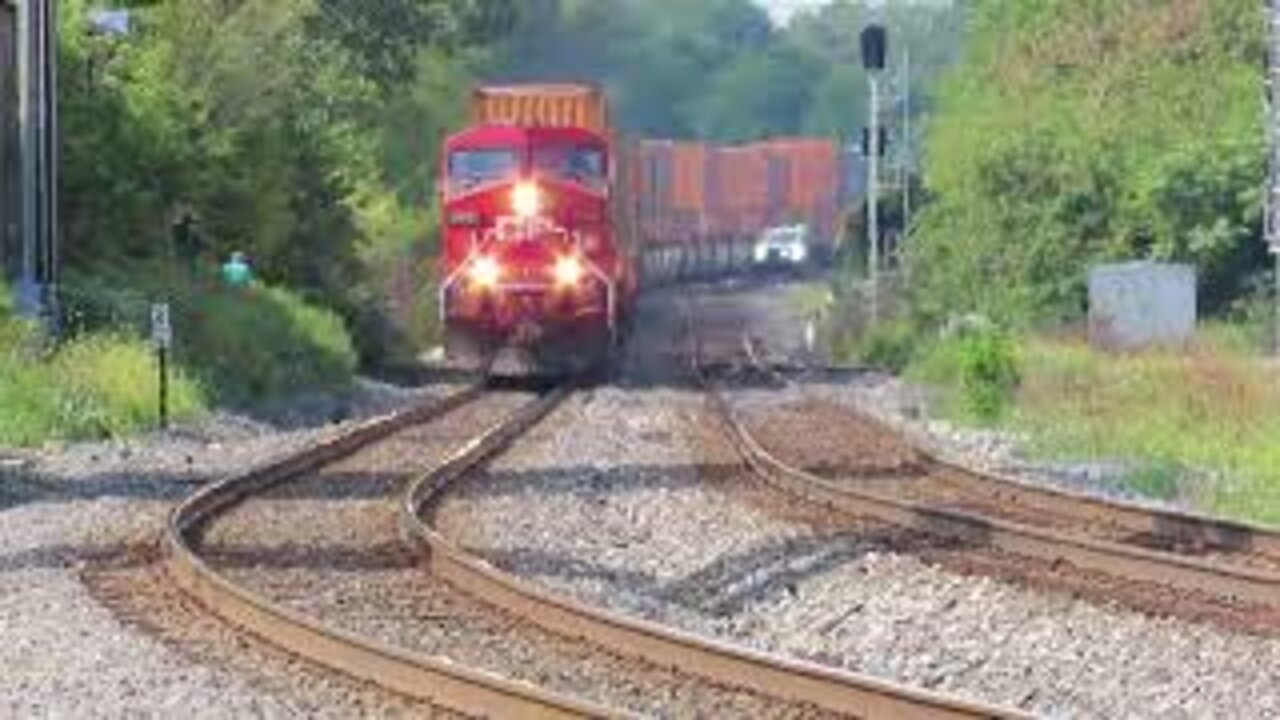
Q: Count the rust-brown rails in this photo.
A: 4